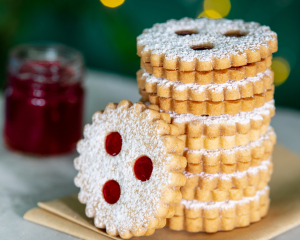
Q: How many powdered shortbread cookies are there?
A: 7